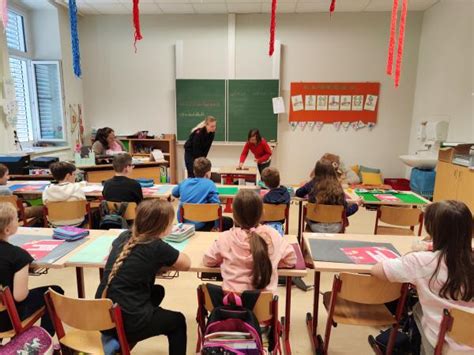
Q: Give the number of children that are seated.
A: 10